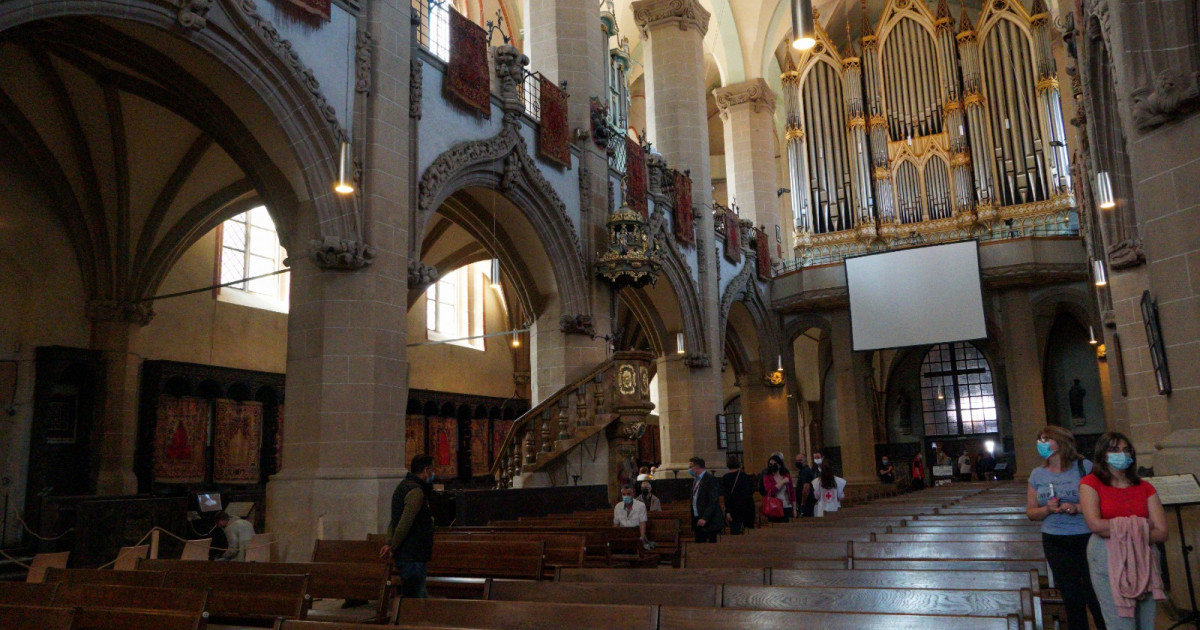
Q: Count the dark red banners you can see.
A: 7